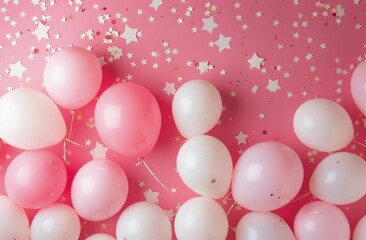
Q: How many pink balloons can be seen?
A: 7